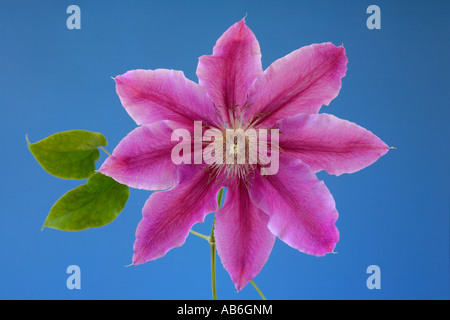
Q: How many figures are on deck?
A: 0